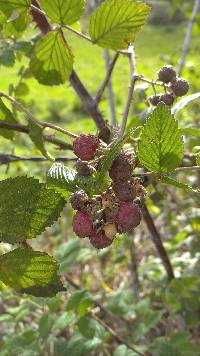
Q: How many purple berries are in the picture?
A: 12